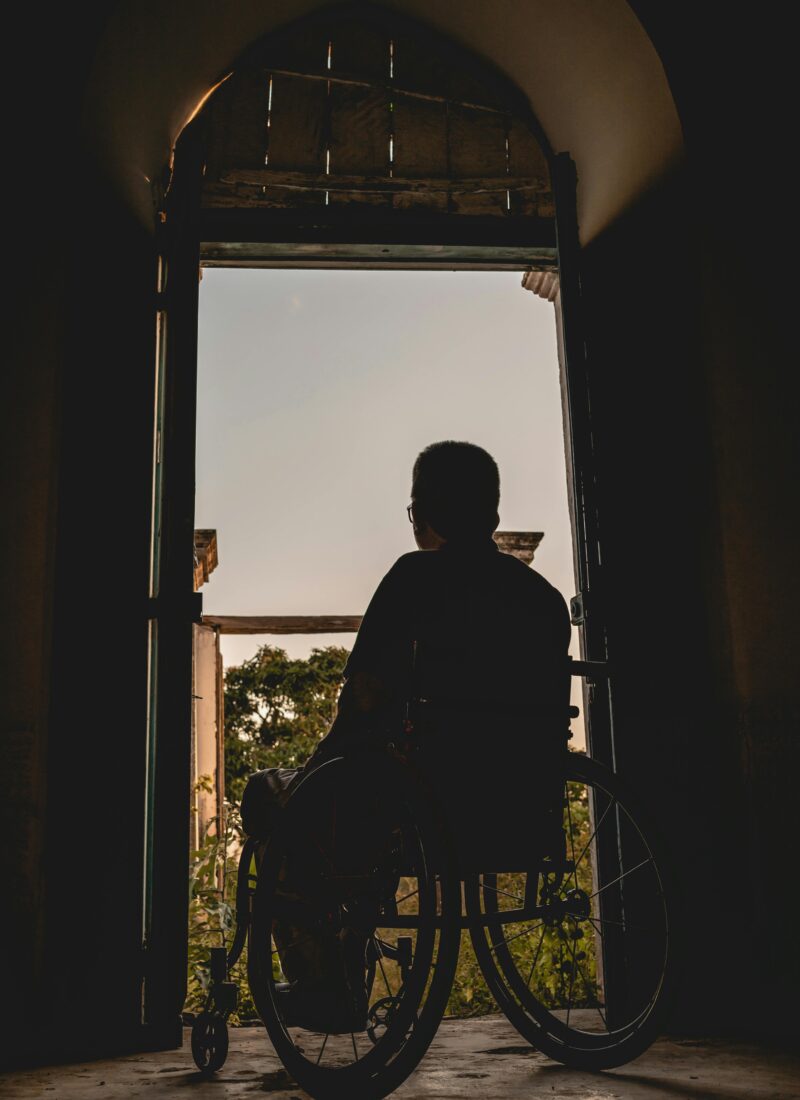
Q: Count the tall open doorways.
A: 1